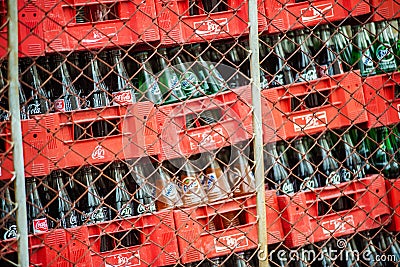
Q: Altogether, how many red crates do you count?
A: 15